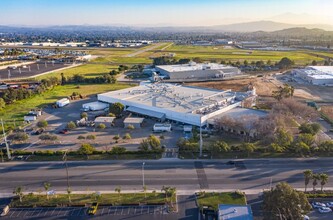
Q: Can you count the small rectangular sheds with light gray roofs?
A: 2